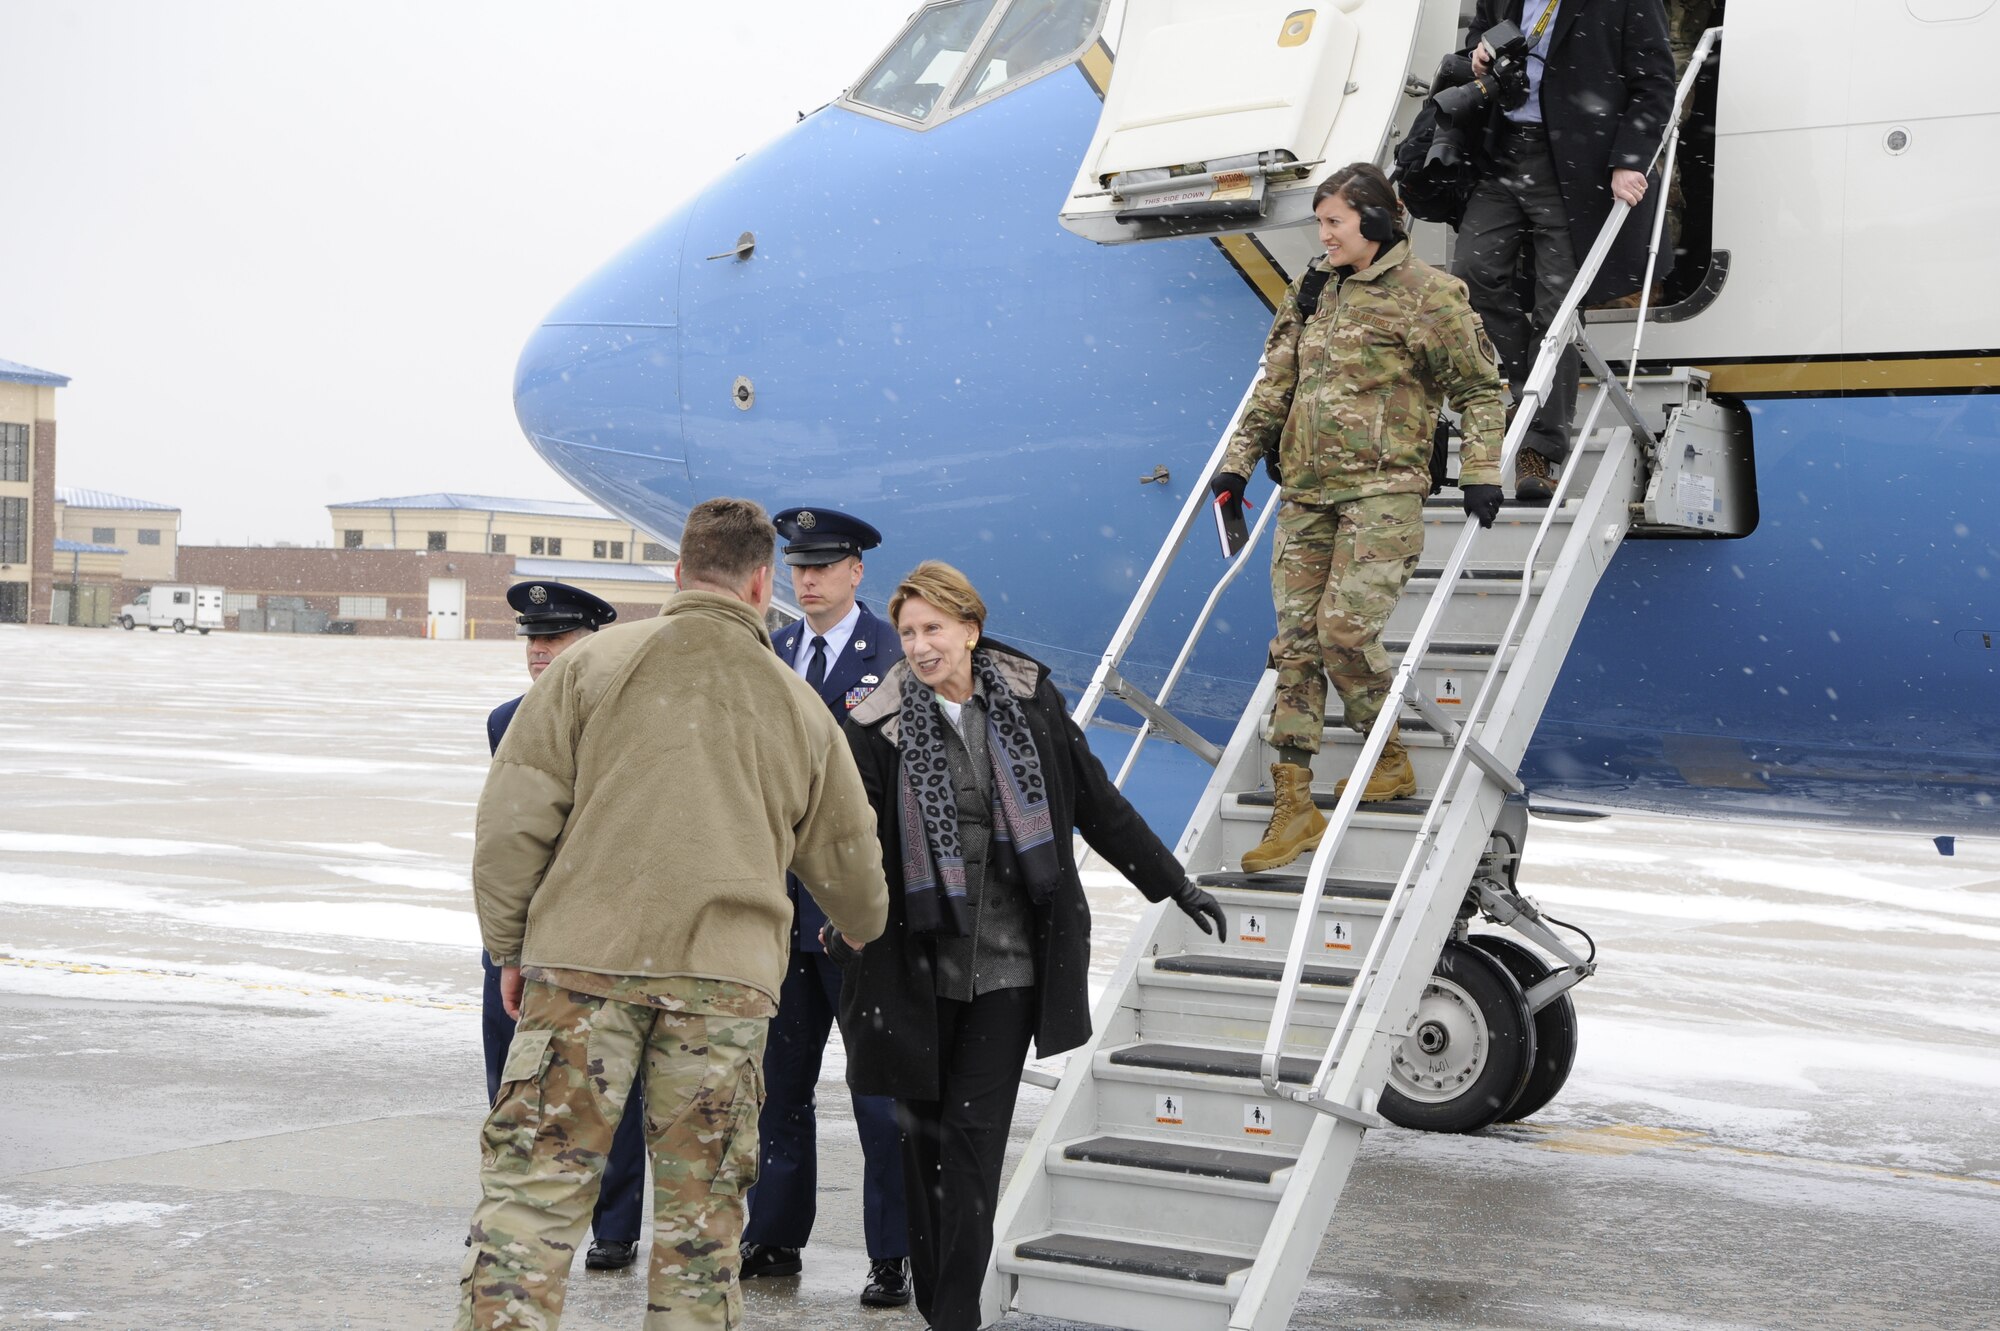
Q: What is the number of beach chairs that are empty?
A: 0